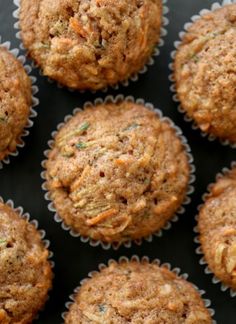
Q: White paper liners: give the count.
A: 7